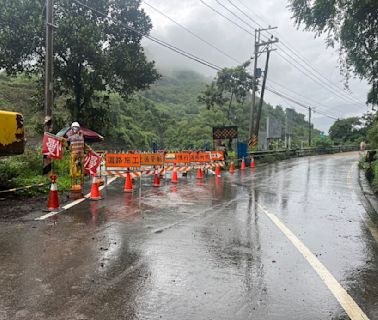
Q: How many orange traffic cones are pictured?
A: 10